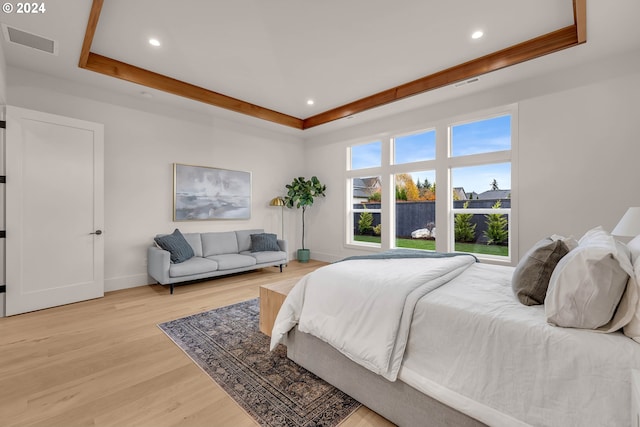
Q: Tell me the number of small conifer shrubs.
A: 3